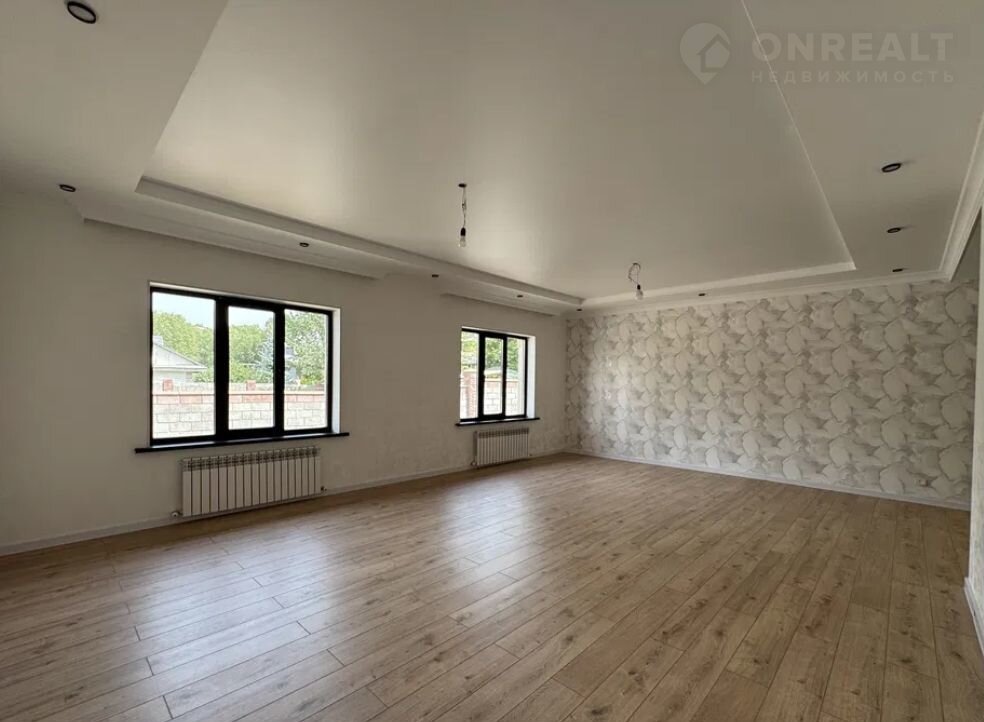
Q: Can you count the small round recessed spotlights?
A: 10